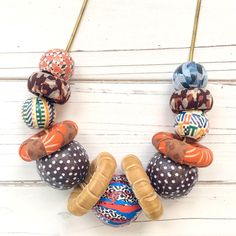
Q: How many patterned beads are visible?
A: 11